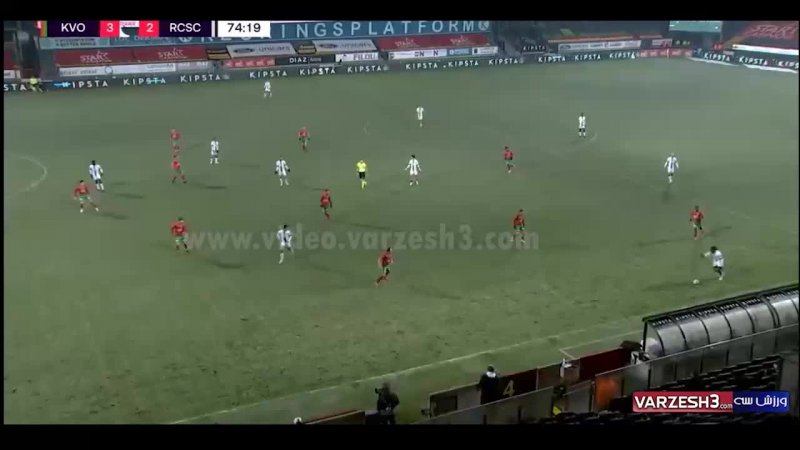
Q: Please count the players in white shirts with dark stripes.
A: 10